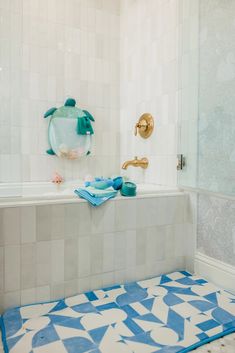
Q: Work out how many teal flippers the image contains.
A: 4